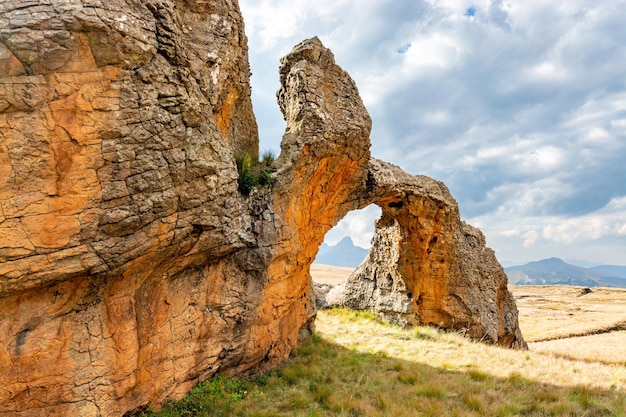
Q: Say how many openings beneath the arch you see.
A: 1